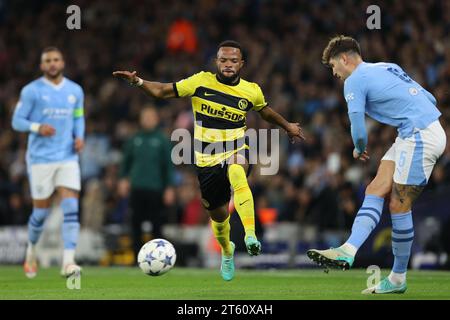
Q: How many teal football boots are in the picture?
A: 4